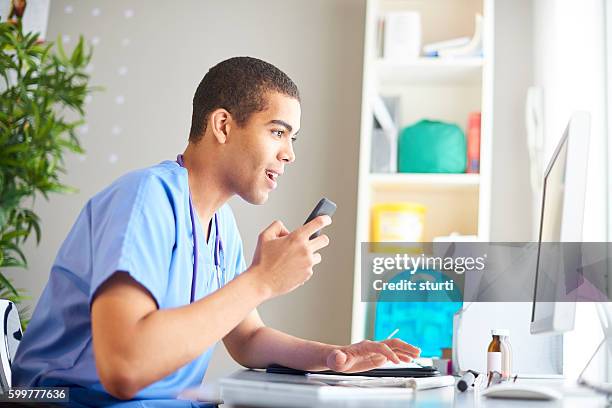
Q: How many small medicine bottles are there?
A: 2